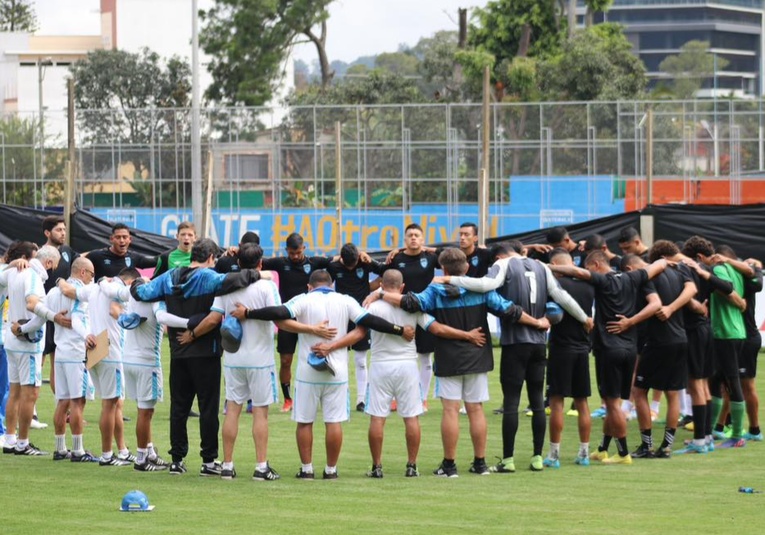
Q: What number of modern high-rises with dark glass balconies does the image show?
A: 1